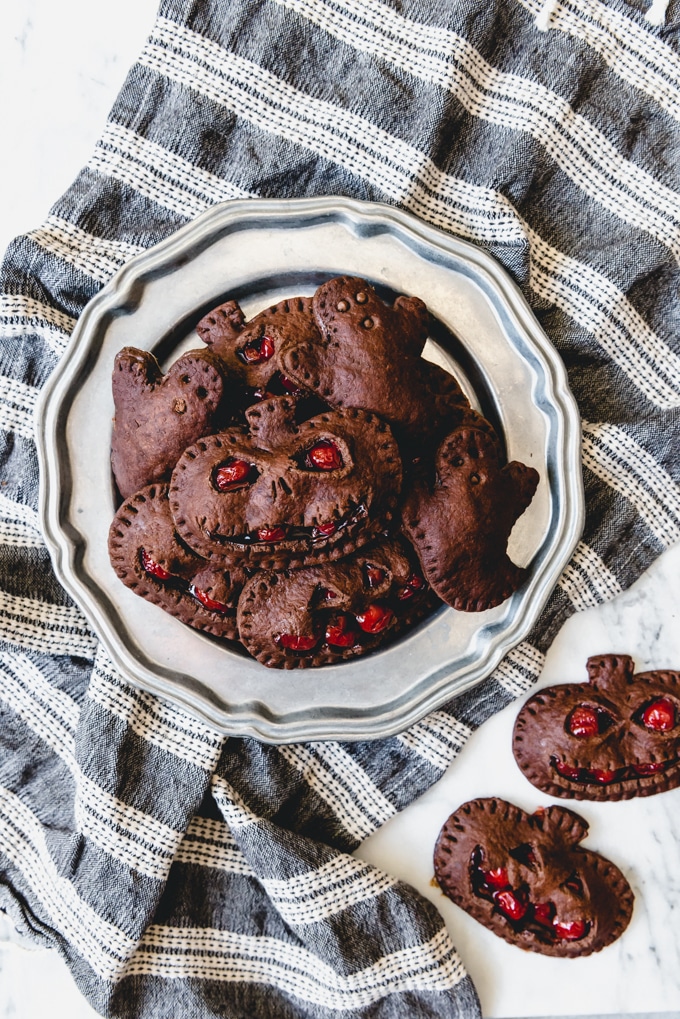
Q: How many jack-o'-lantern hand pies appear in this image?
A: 6